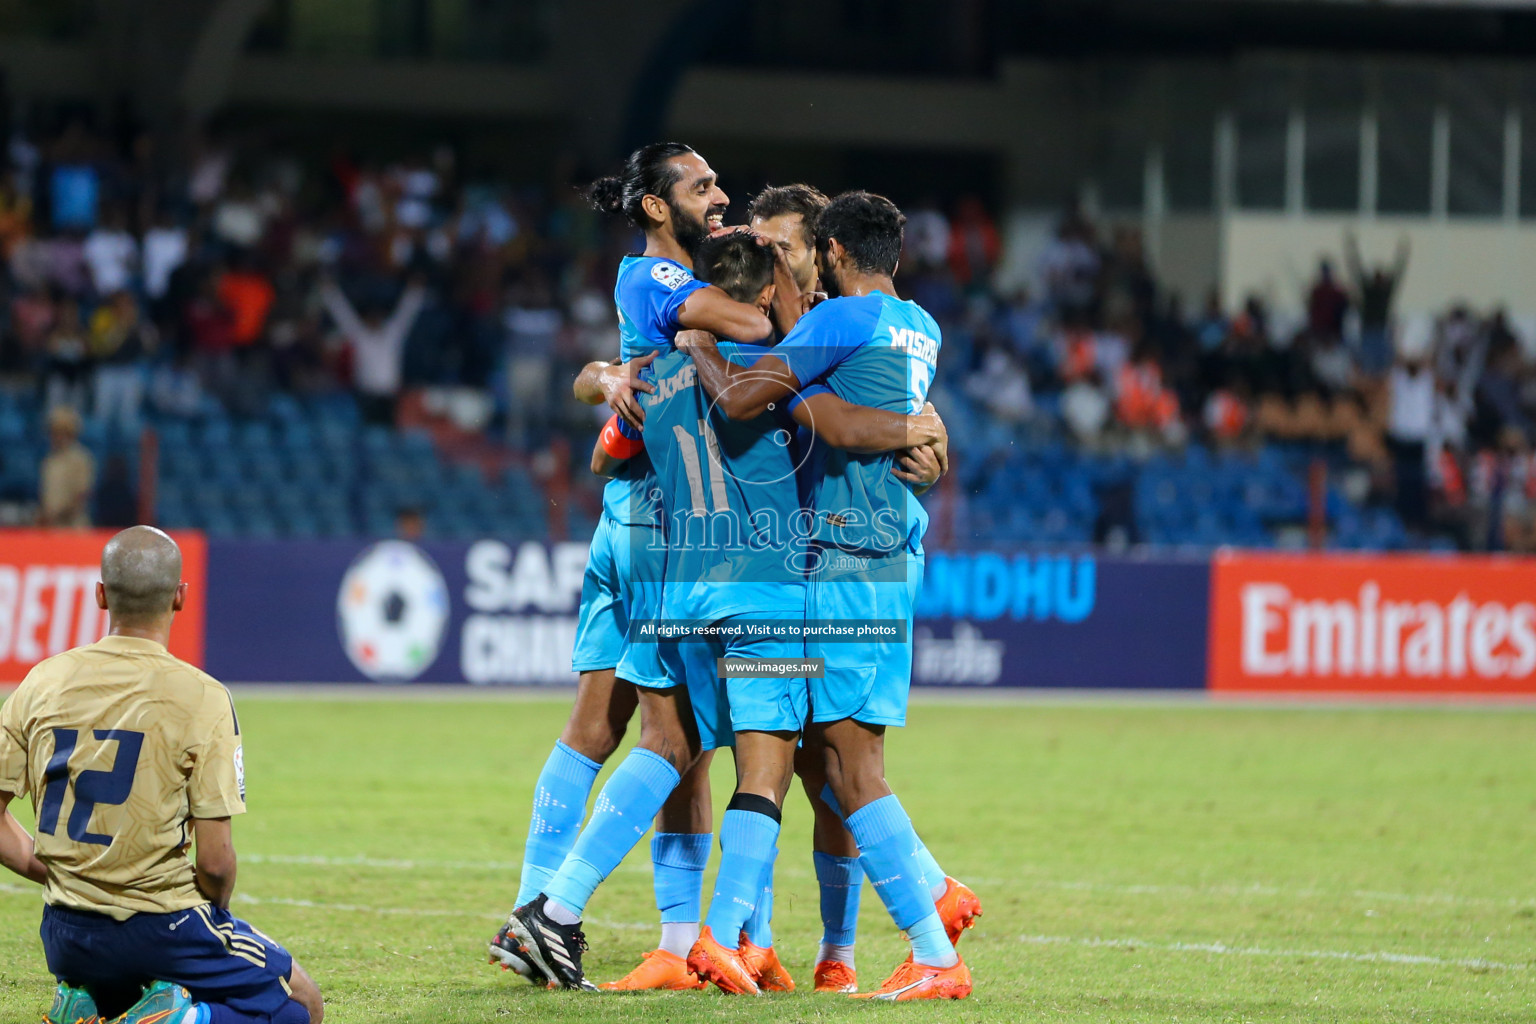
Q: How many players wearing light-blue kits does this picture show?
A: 4